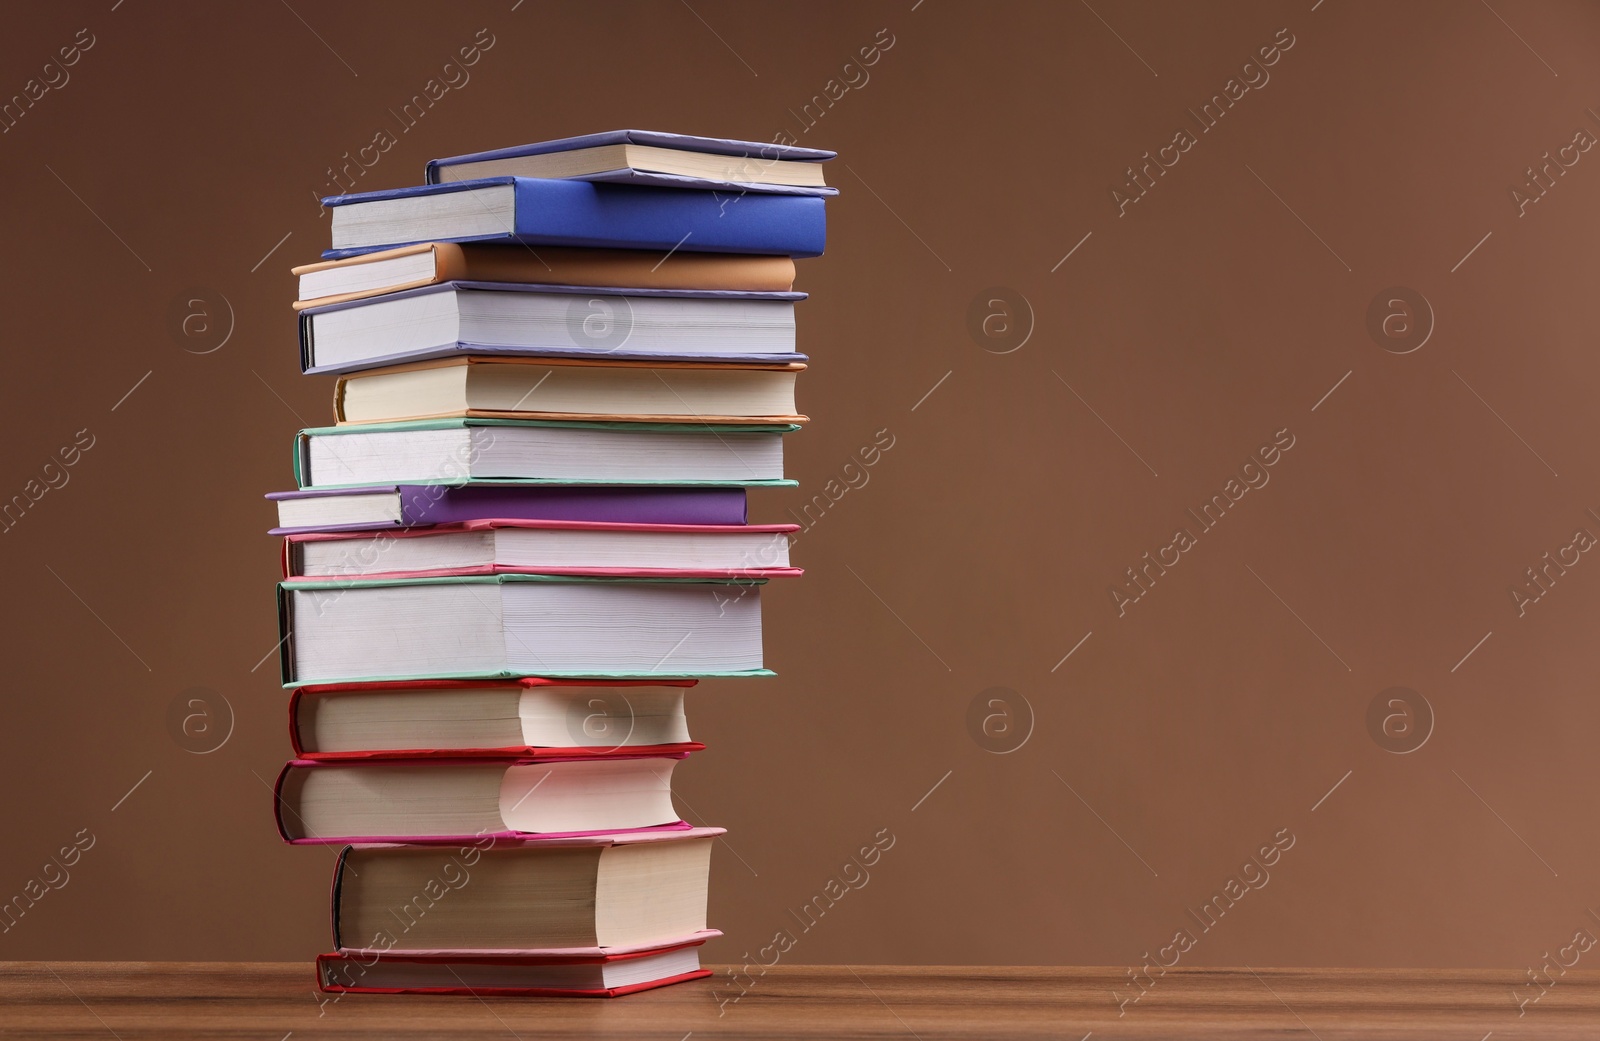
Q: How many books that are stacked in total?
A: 13